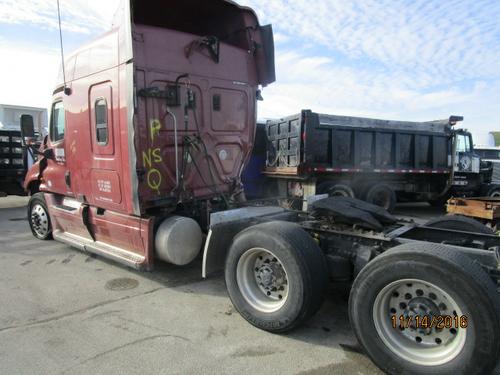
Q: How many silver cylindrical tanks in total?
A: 1